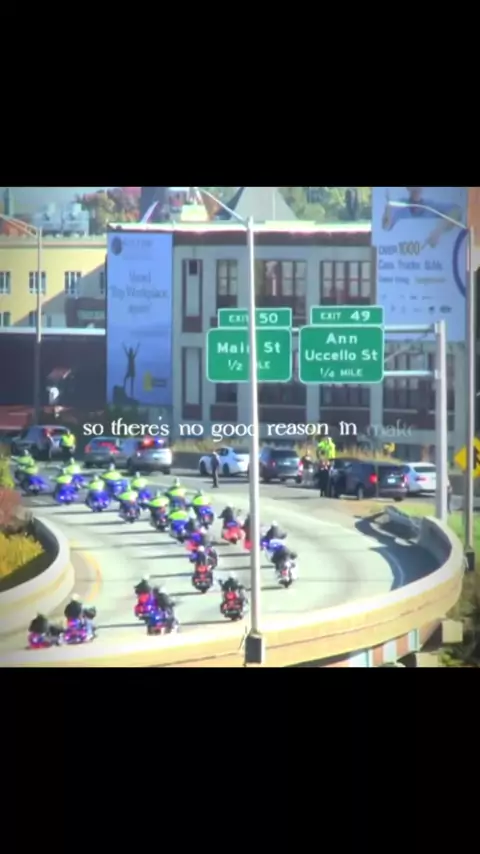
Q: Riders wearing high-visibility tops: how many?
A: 12